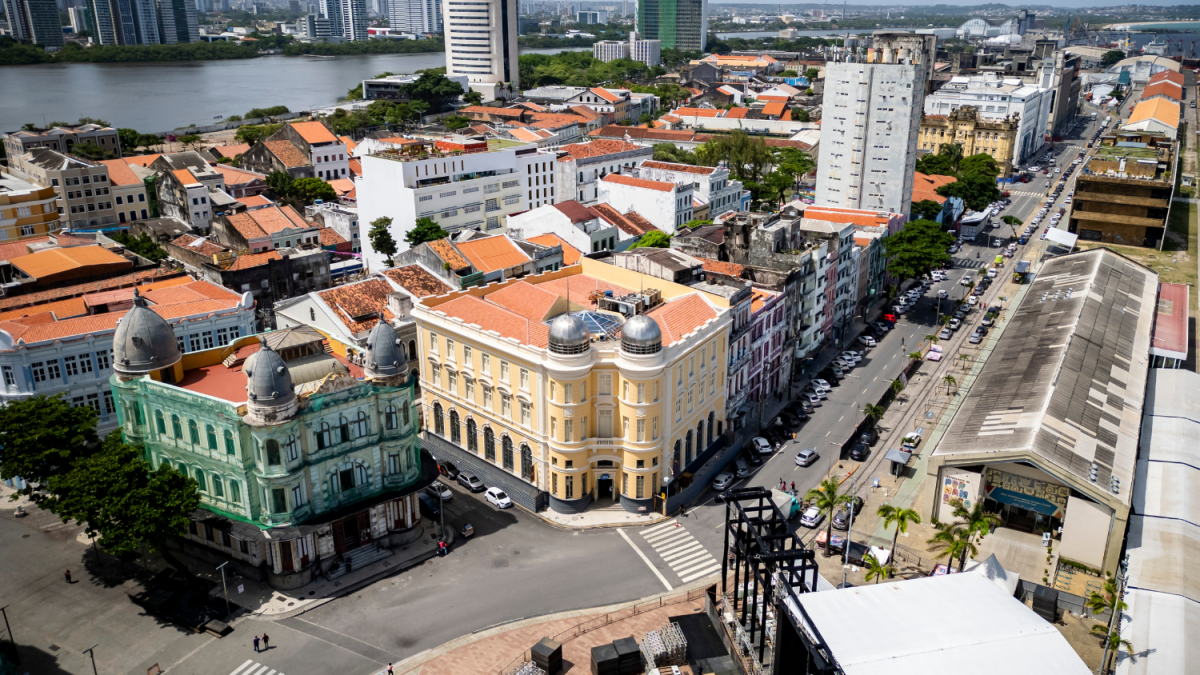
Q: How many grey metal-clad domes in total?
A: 5